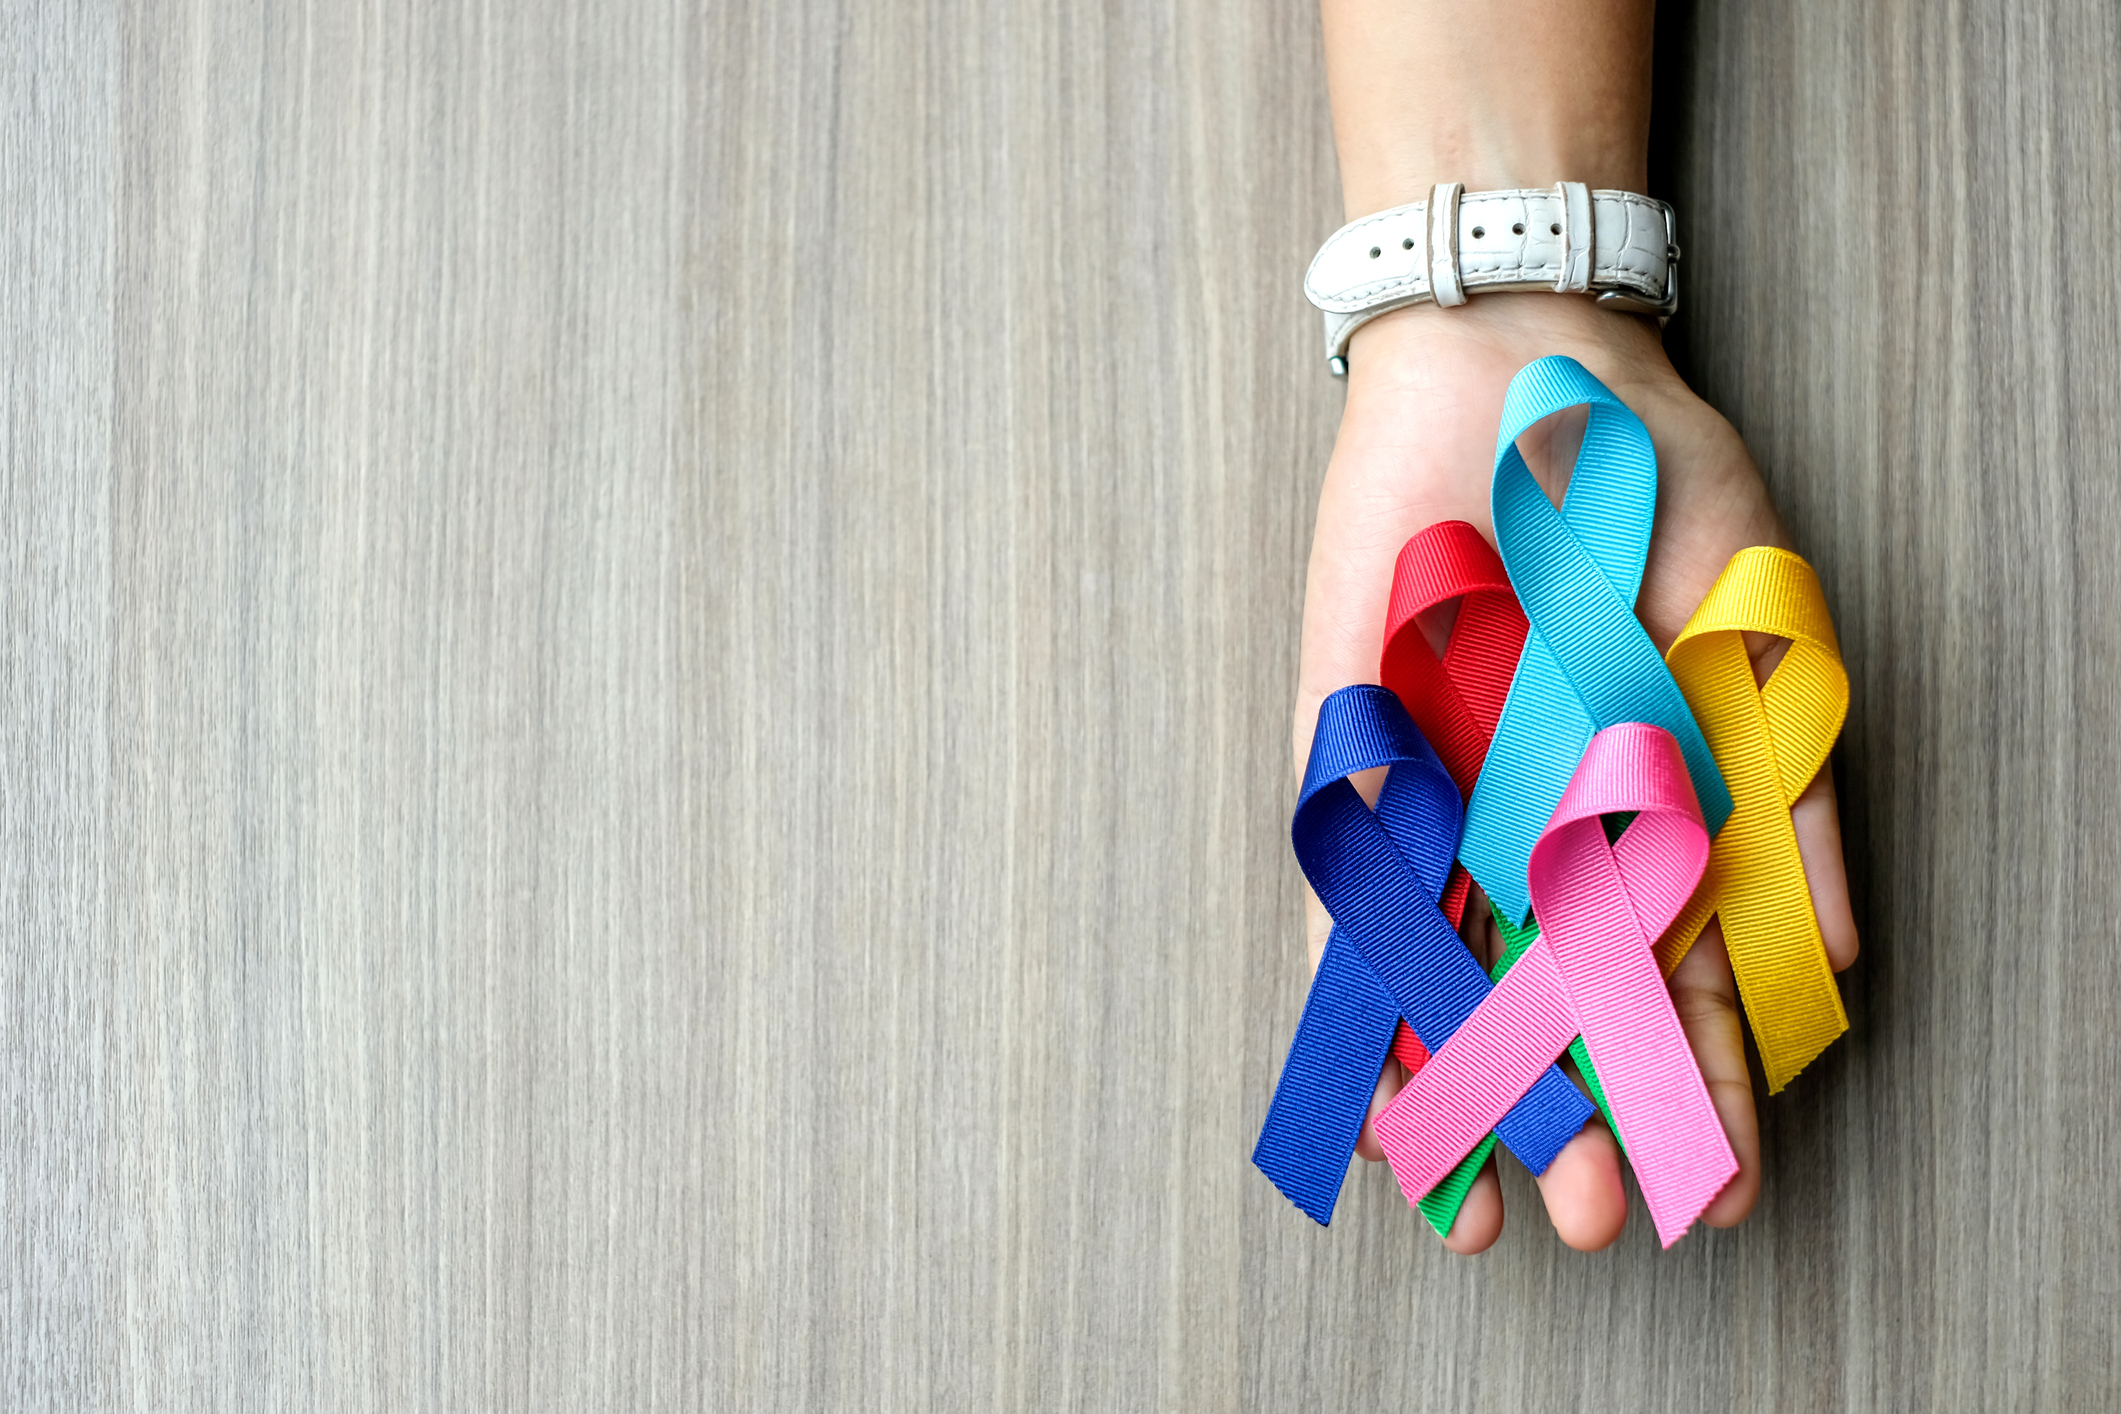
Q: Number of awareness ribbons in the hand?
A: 6